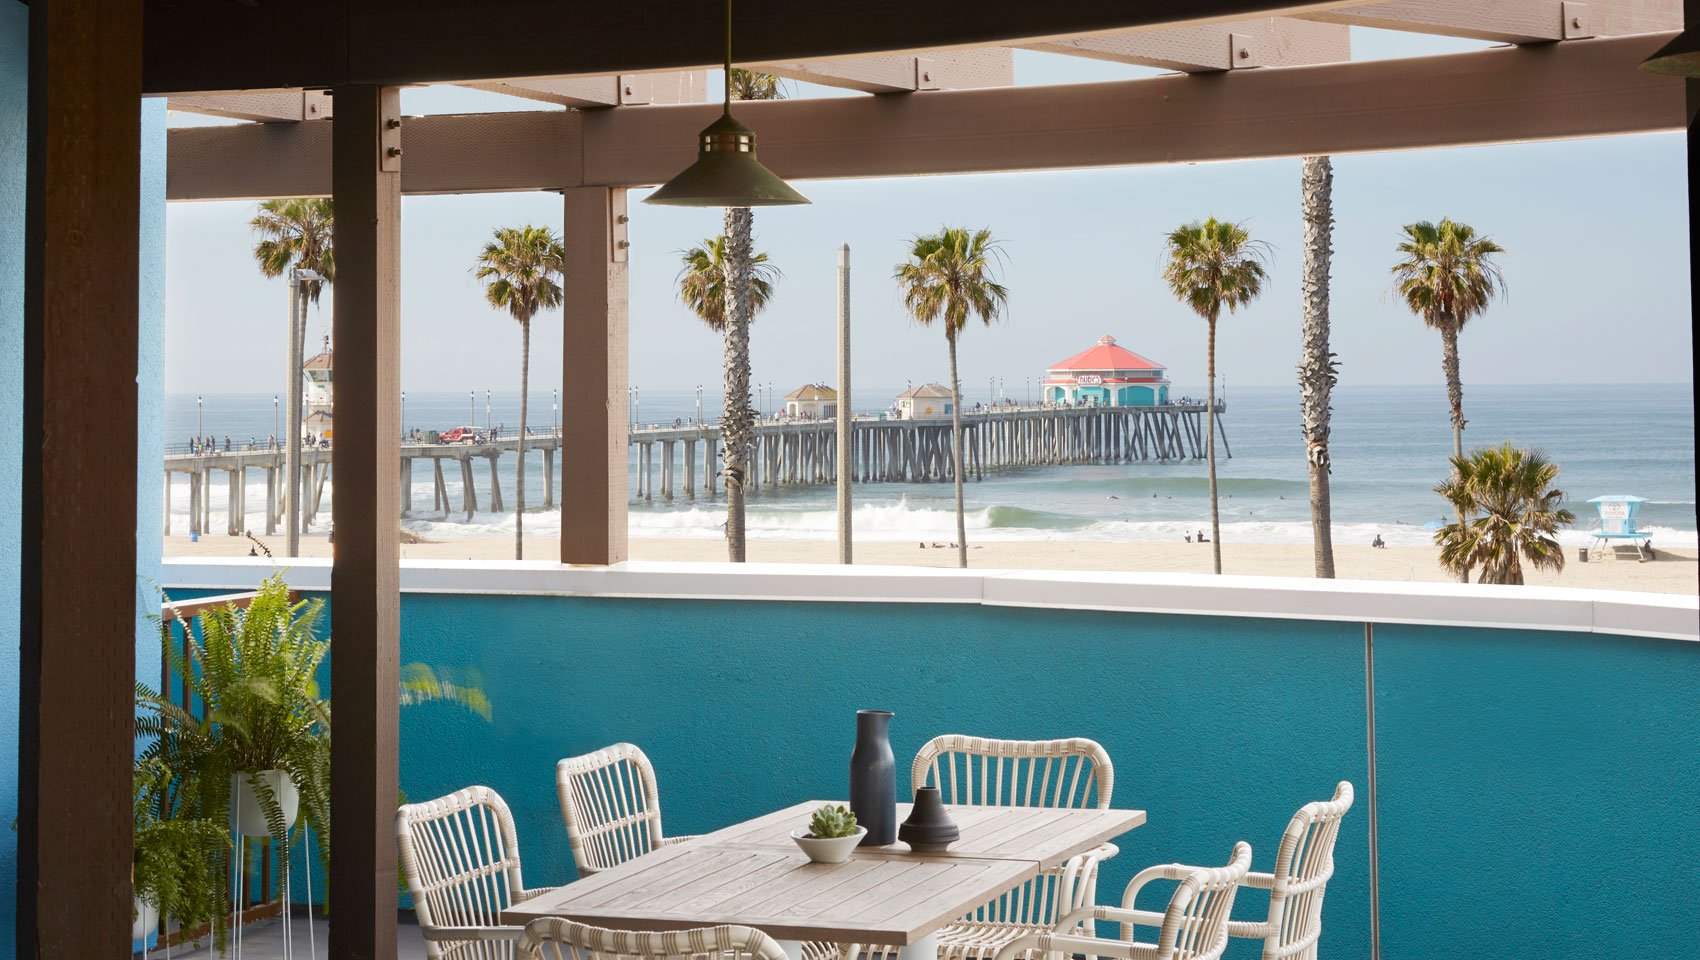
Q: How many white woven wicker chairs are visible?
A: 6